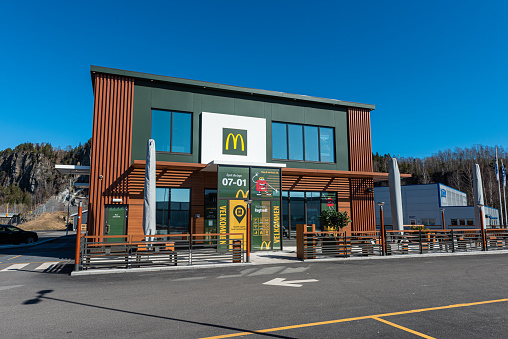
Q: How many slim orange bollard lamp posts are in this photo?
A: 5